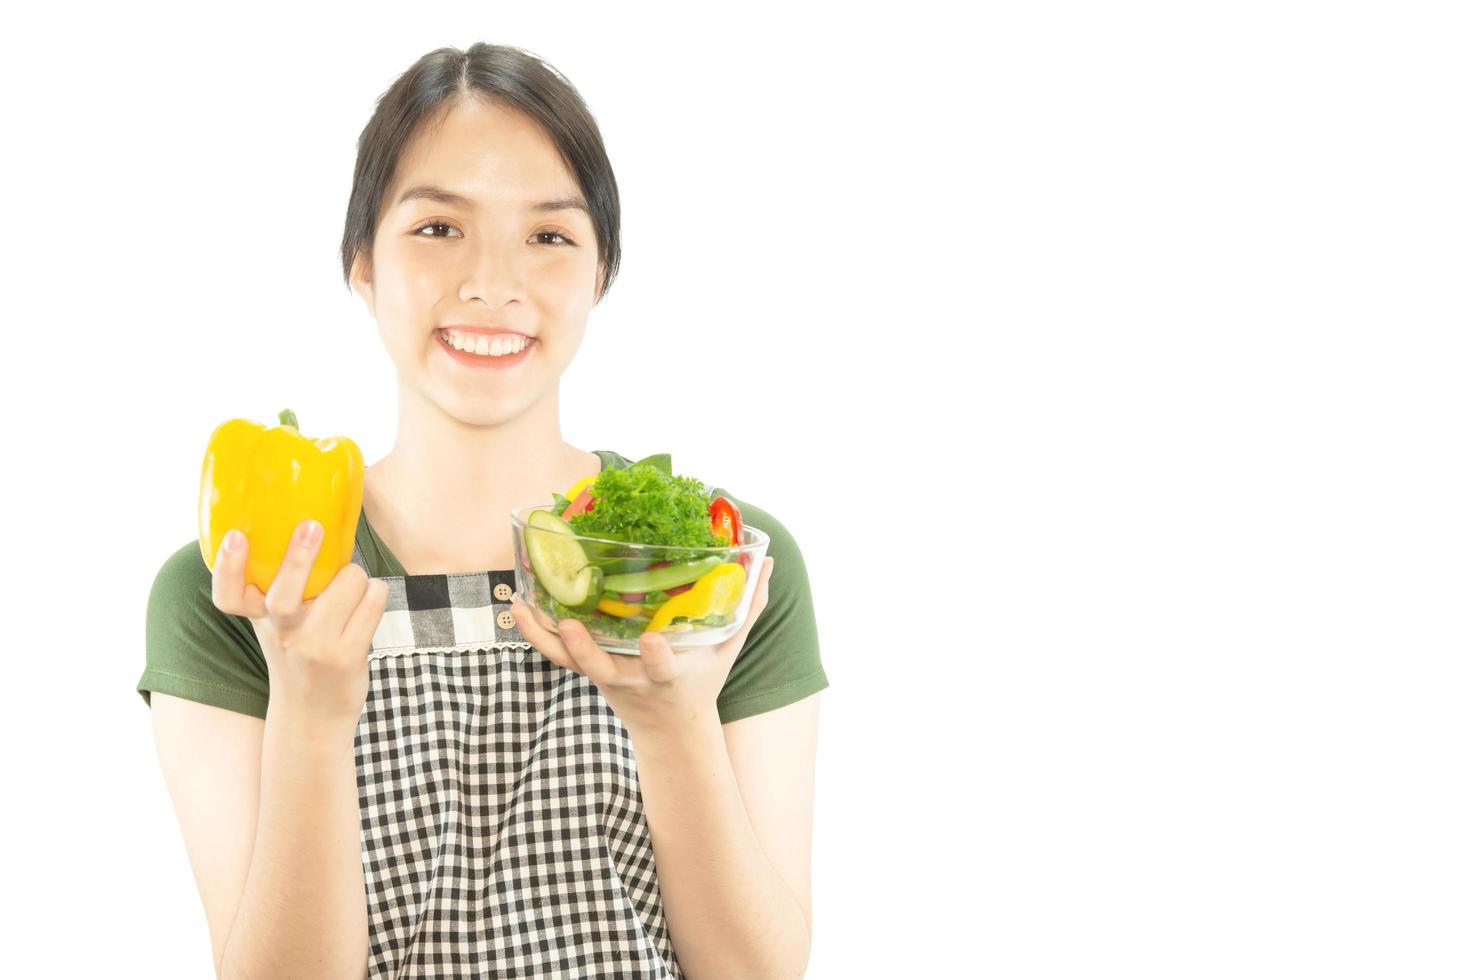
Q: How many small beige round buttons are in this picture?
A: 2